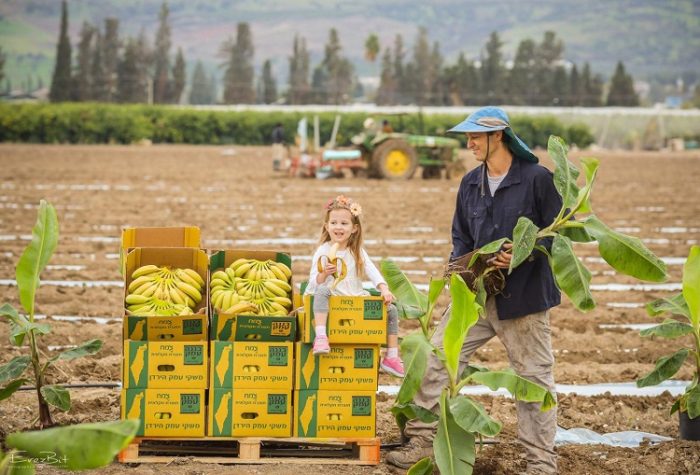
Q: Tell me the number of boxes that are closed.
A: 7